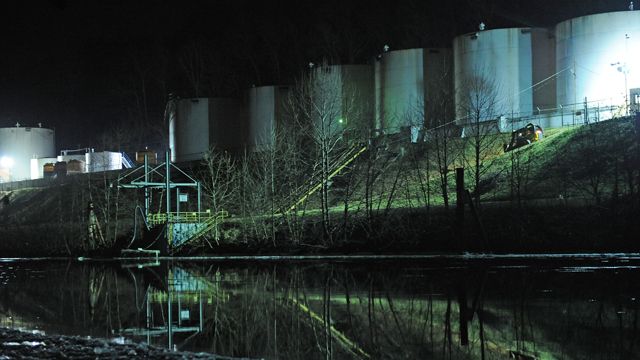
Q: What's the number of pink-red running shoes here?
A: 0